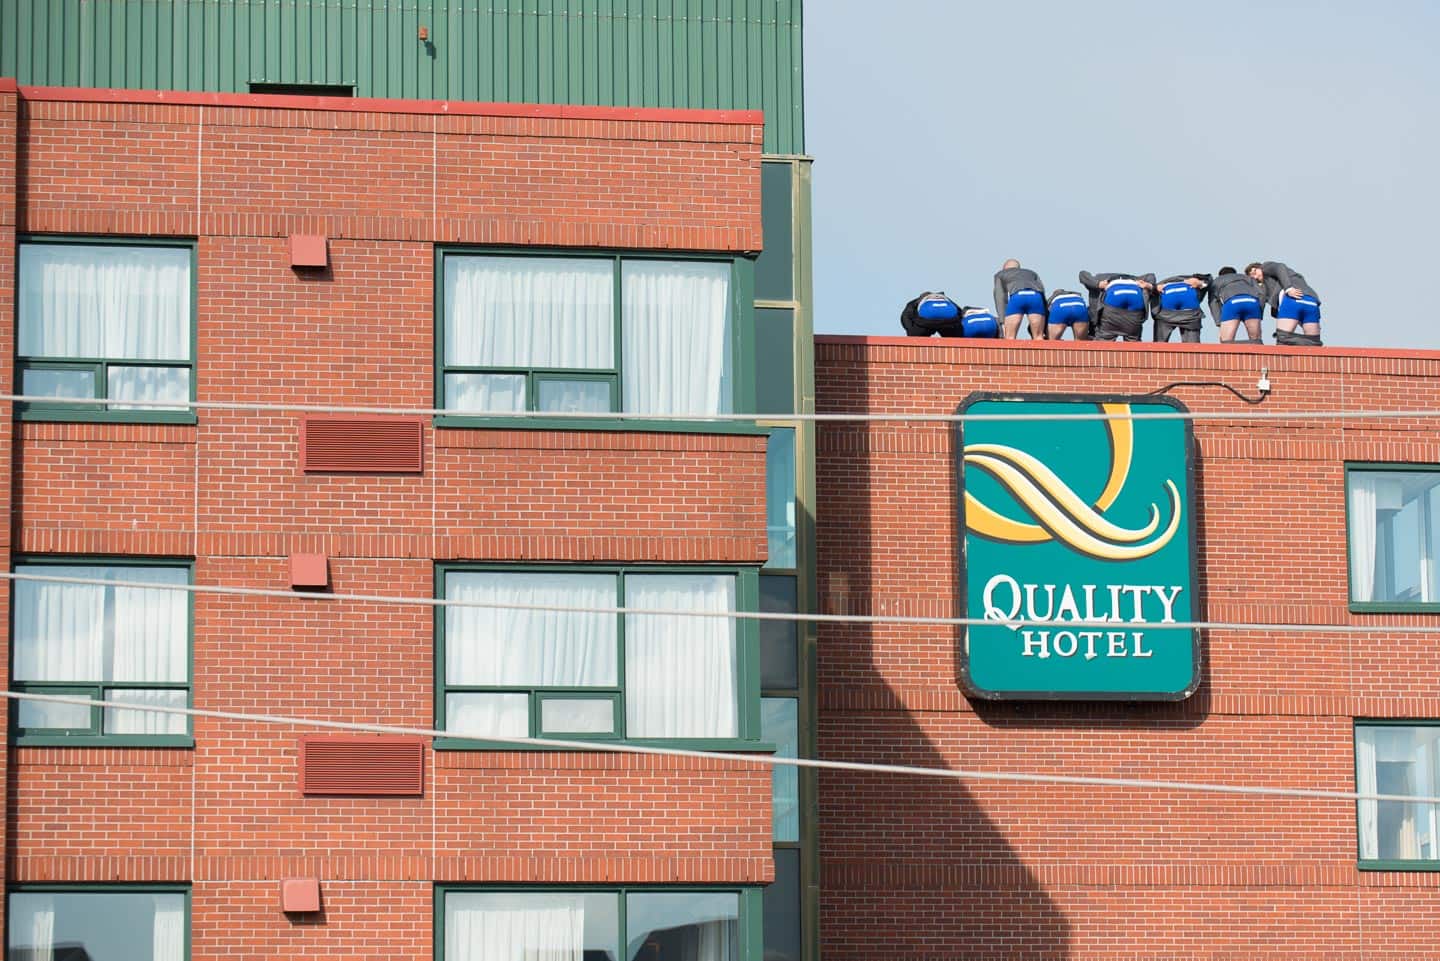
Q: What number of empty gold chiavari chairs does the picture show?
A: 0